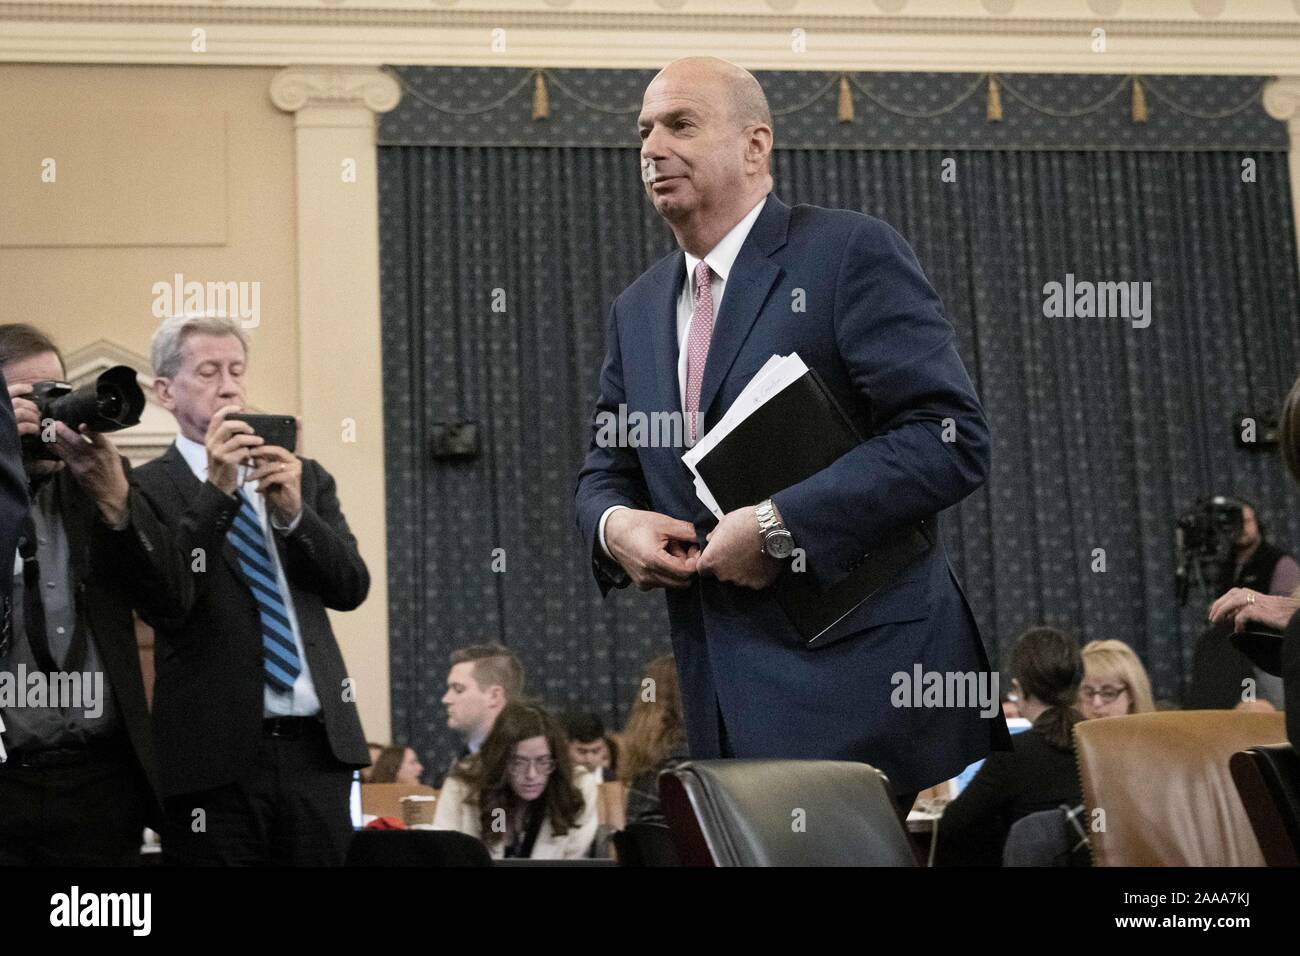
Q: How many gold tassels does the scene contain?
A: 4